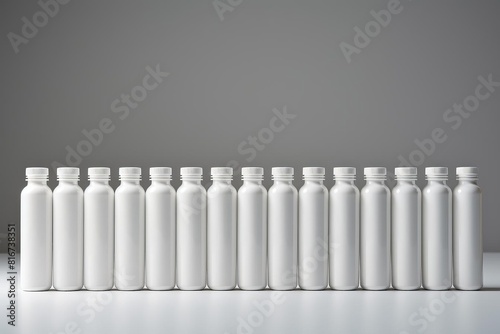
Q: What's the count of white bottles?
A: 15